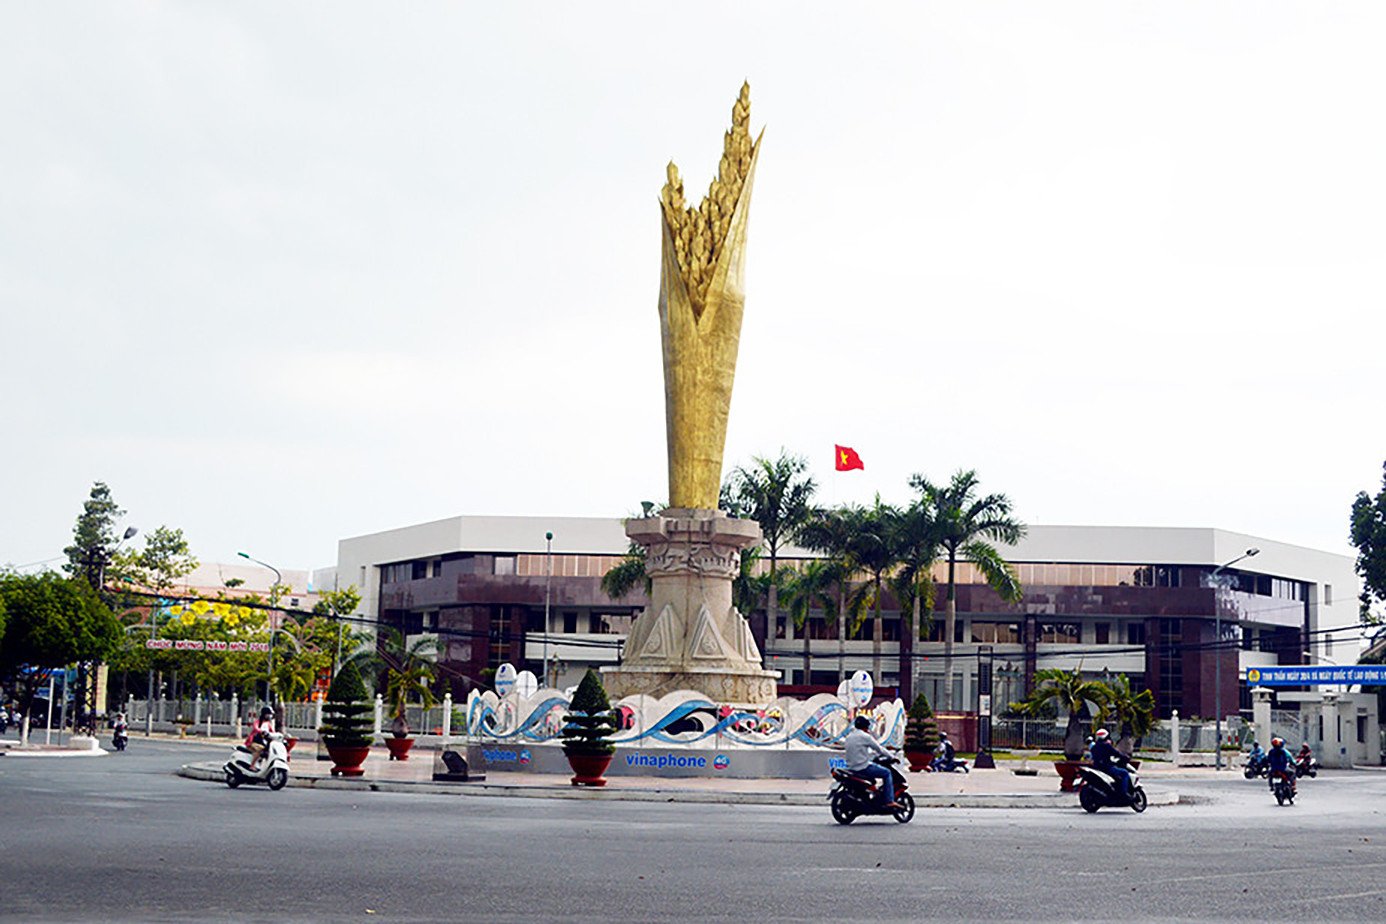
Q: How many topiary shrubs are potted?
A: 3